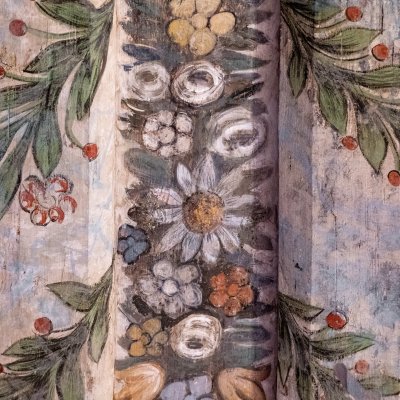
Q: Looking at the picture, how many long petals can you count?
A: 11